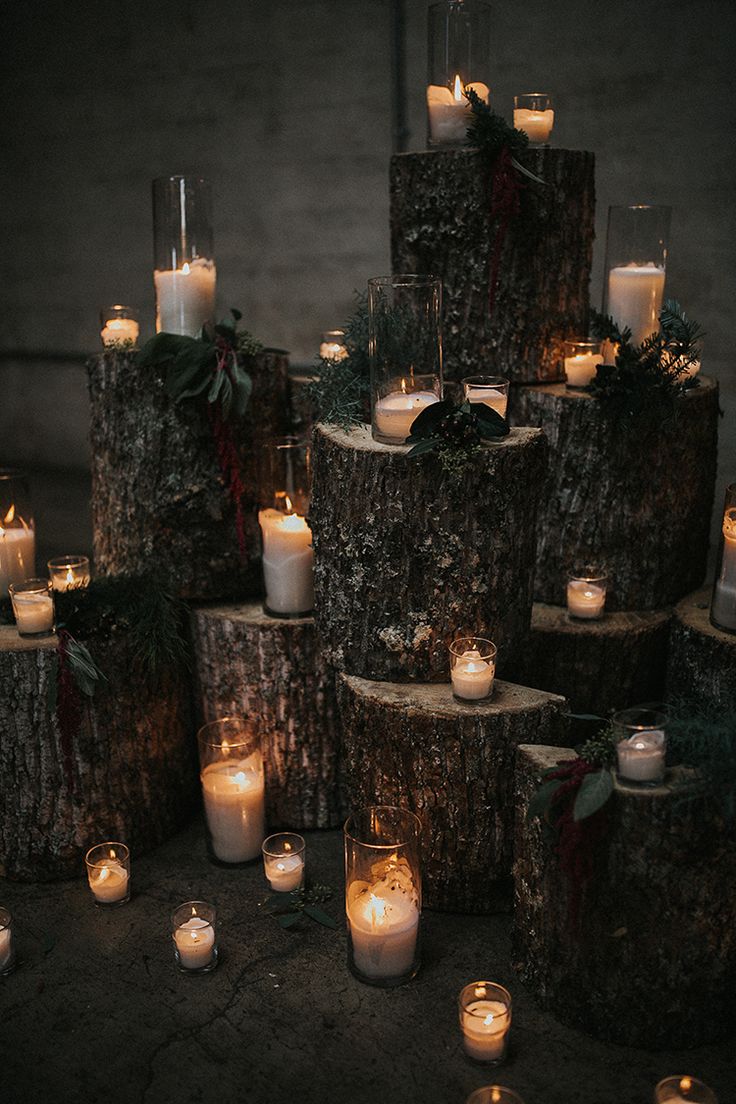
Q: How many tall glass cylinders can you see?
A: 9